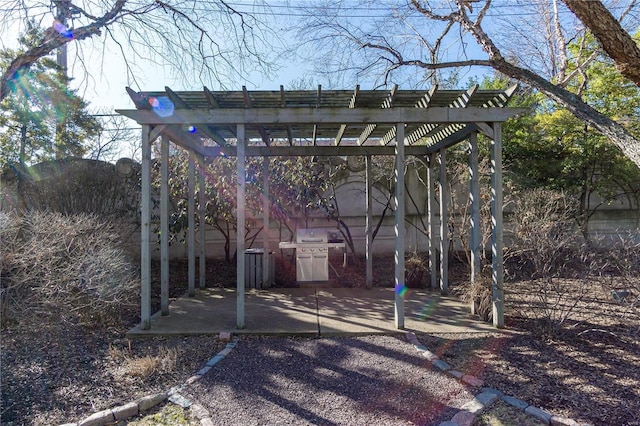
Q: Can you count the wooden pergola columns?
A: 12